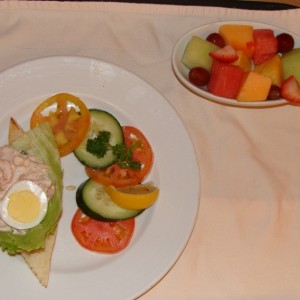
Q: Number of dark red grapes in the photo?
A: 4